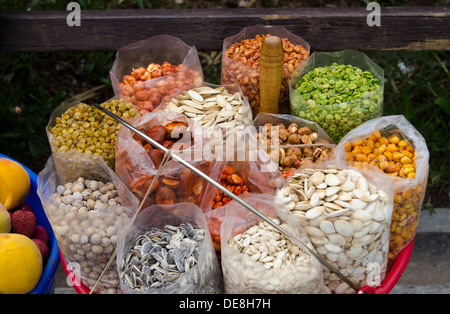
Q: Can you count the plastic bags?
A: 13